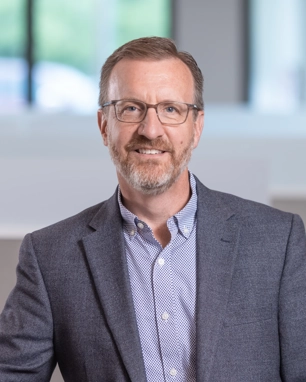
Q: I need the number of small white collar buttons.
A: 2